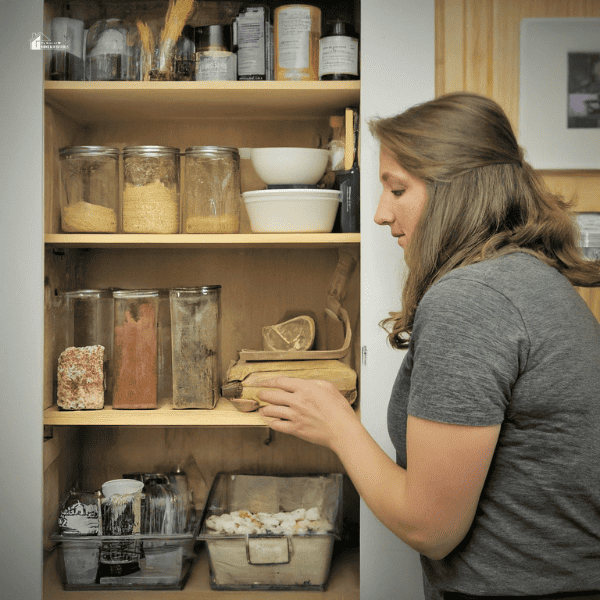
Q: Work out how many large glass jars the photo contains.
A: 6